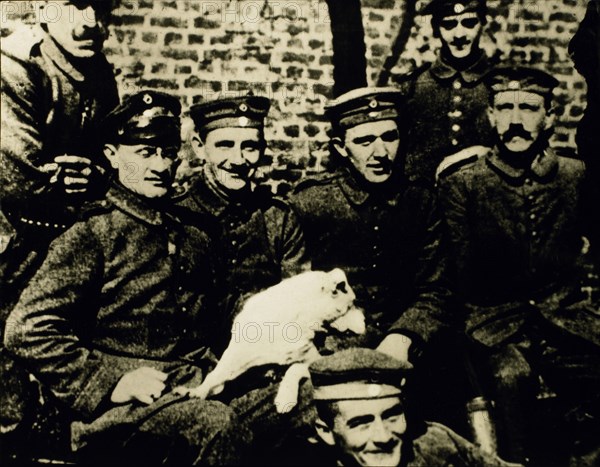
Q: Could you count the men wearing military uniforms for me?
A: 7